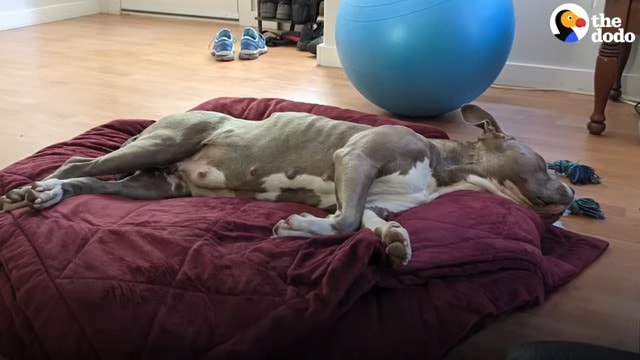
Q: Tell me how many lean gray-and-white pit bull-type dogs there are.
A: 1